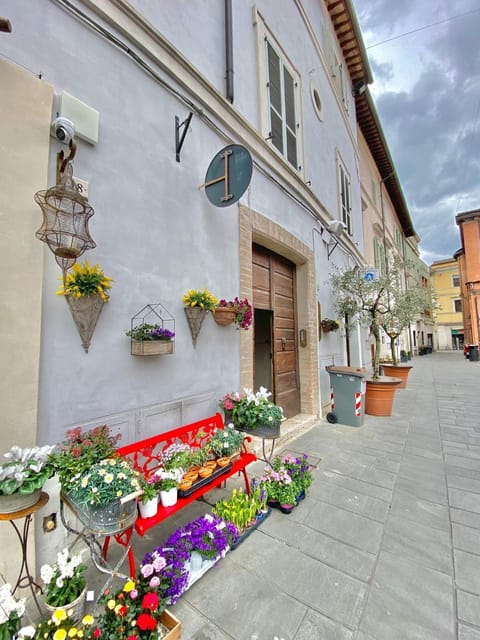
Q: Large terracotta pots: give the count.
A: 2